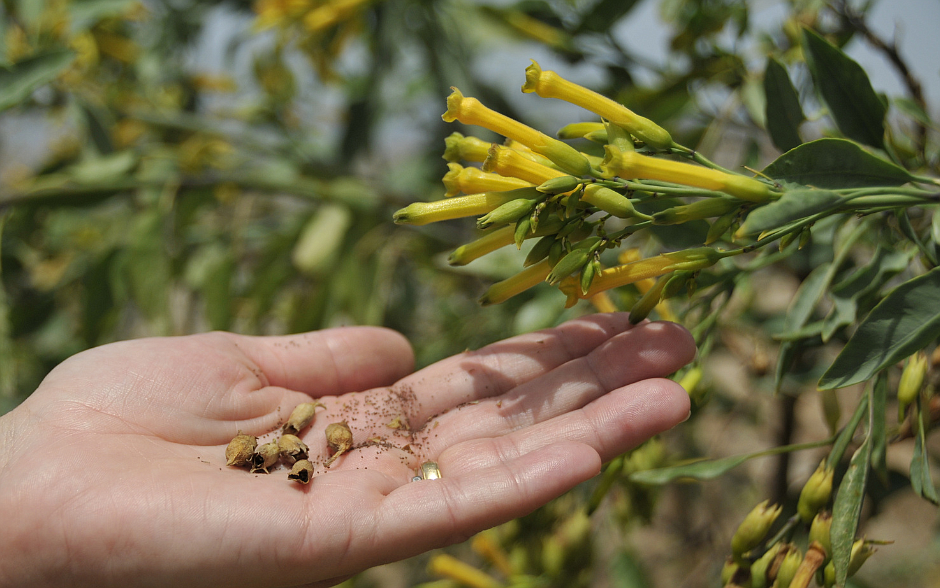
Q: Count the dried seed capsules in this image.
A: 6